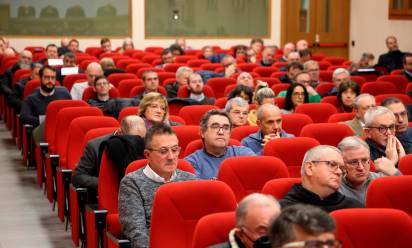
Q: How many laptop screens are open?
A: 2